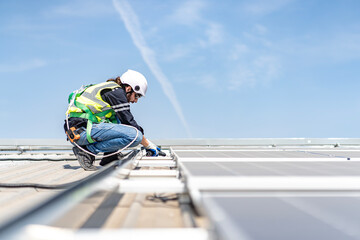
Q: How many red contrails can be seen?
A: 0